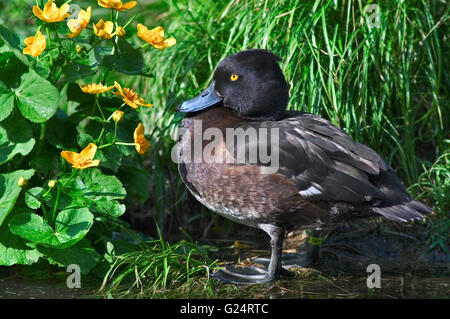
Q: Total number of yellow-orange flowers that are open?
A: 10